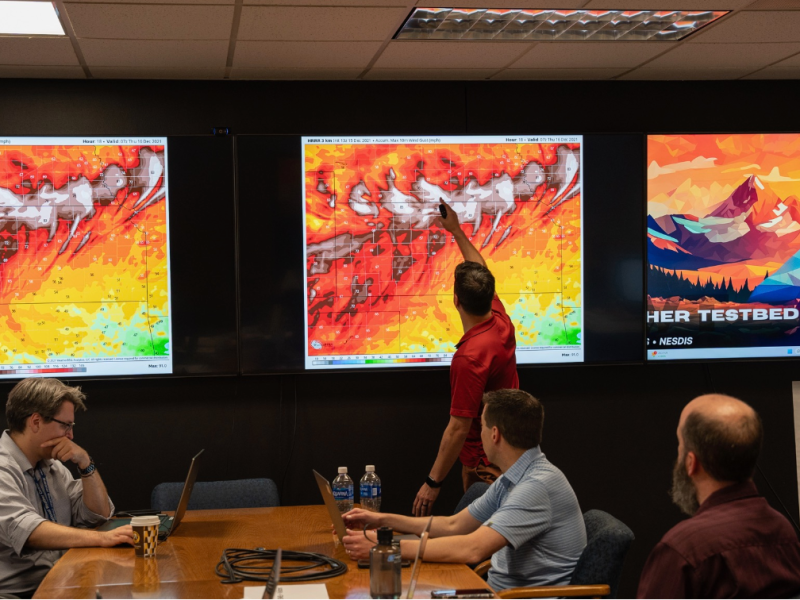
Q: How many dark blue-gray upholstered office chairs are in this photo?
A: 3